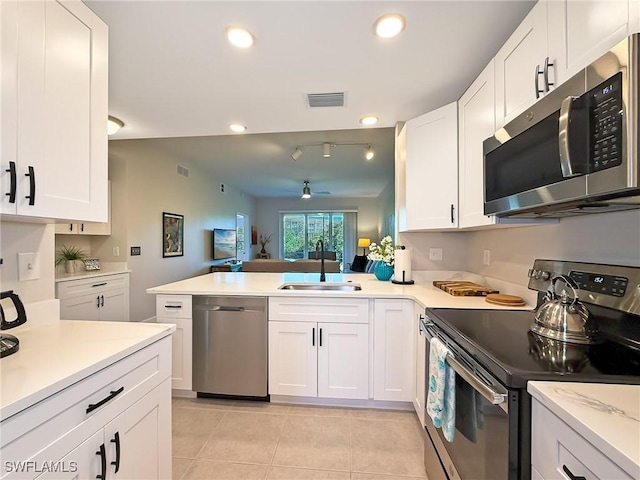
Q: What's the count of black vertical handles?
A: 14